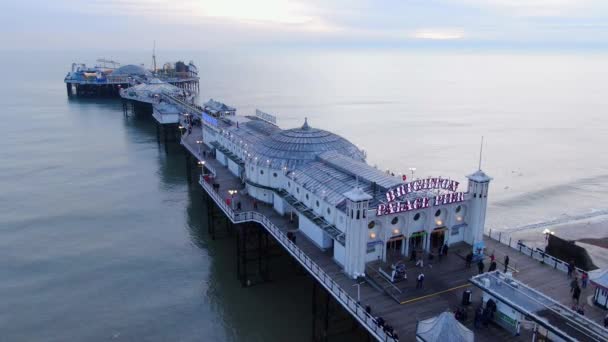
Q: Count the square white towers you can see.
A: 2